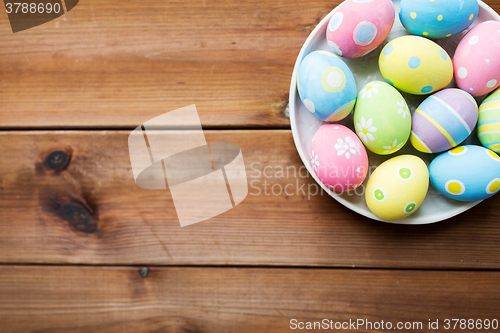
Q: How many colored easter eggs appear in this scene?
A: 11